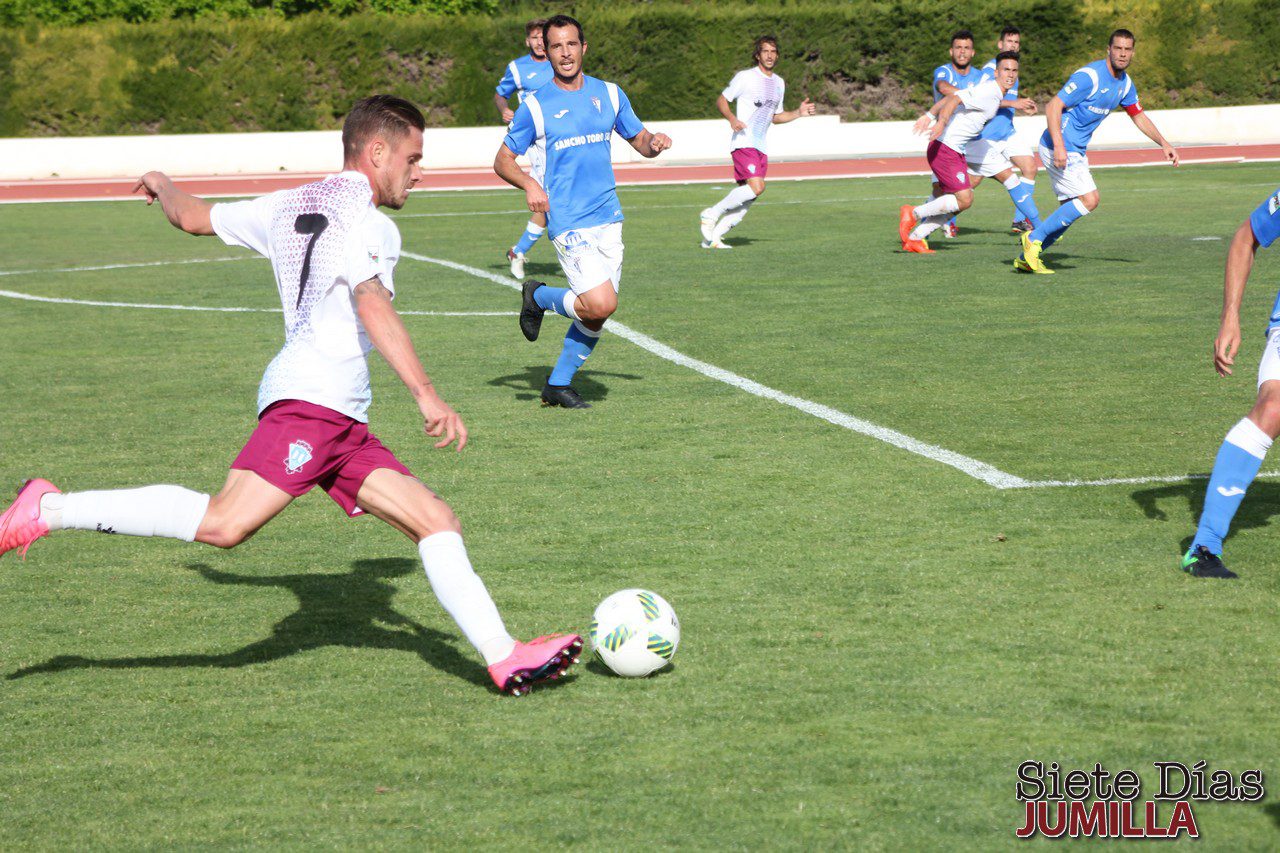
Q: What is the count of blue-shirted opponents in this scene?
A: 6